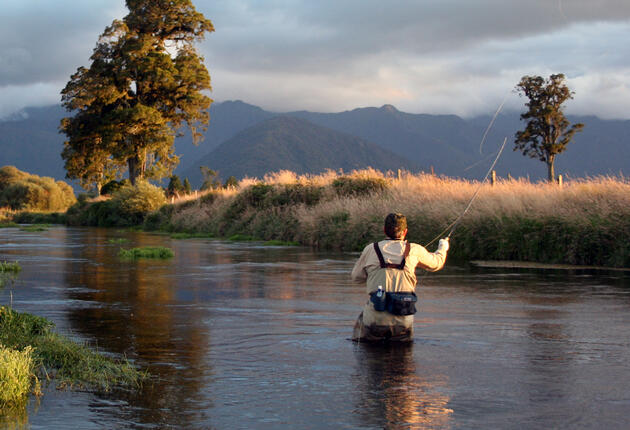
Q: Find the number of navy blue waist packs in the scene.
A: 1